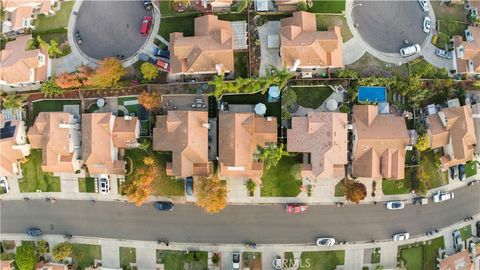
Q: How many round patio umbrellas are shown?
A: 4